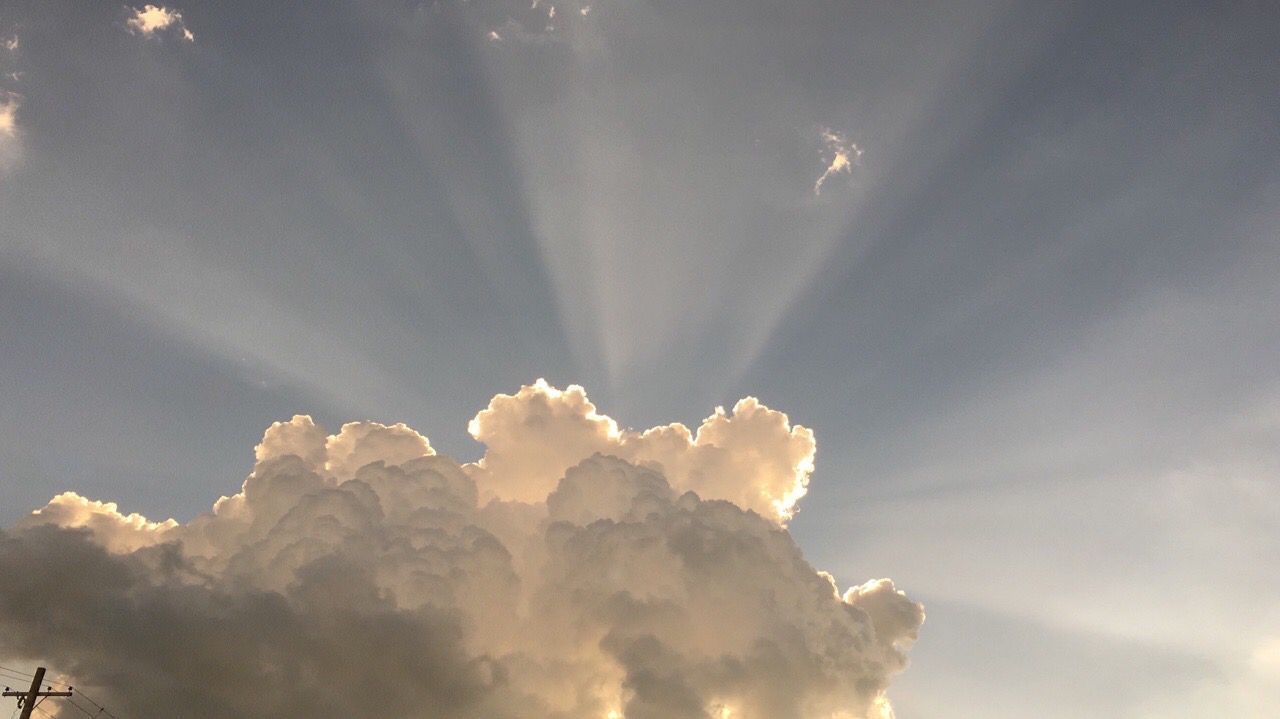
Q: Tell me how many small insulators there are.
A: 3